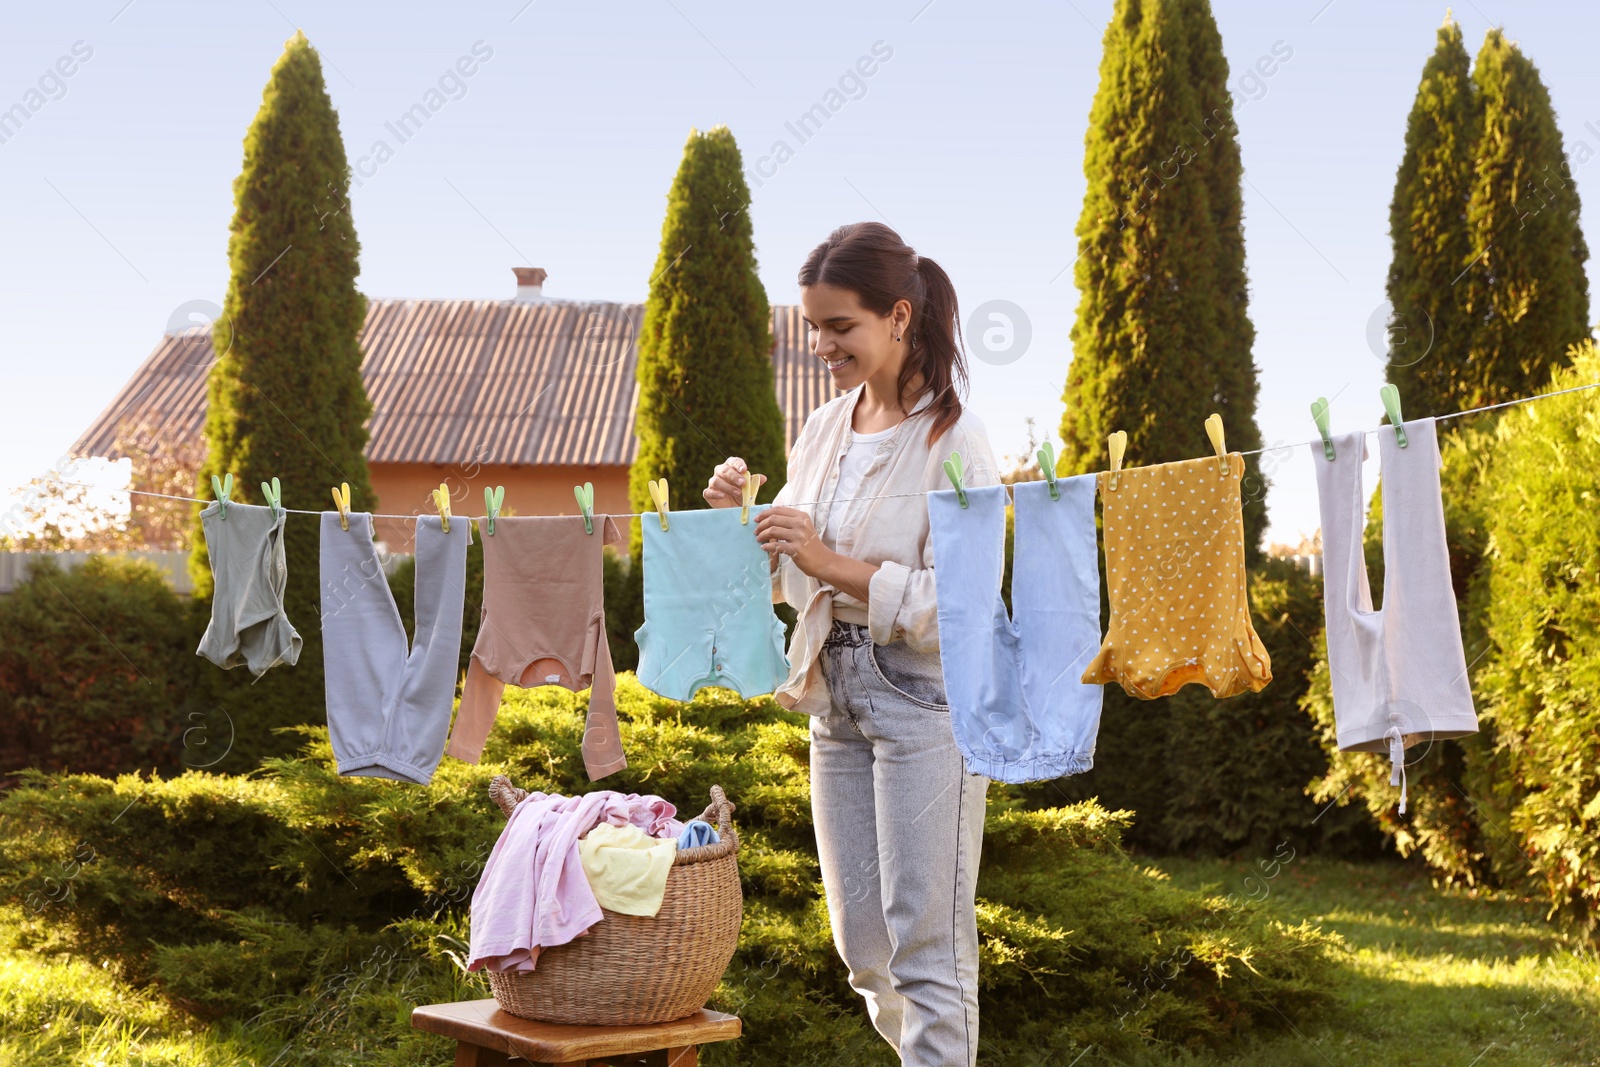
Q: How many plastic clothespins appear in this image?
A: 14